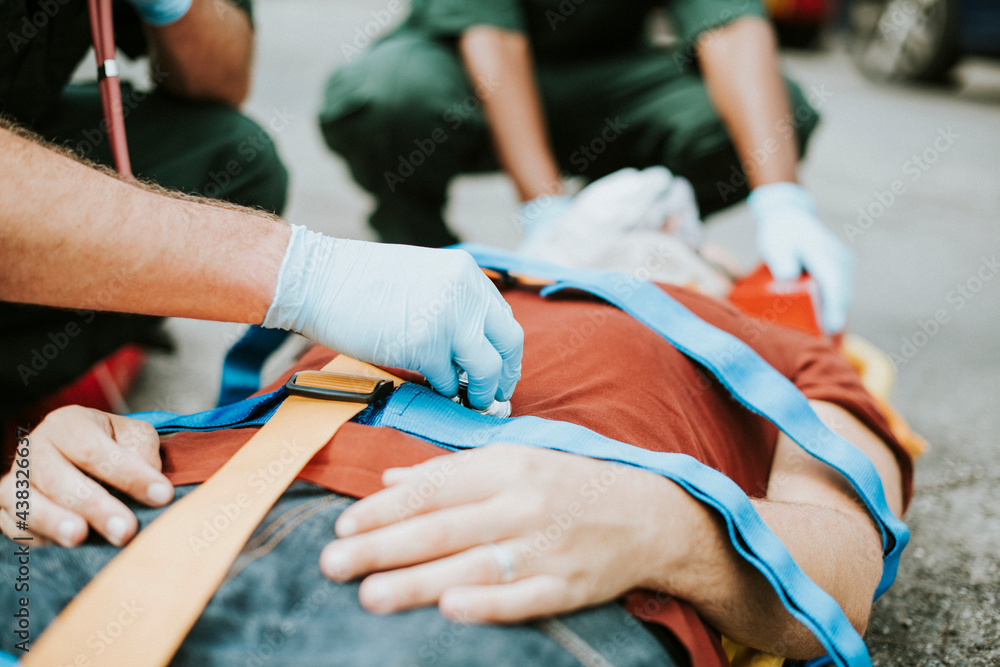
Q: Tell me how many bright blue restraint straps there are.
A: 2